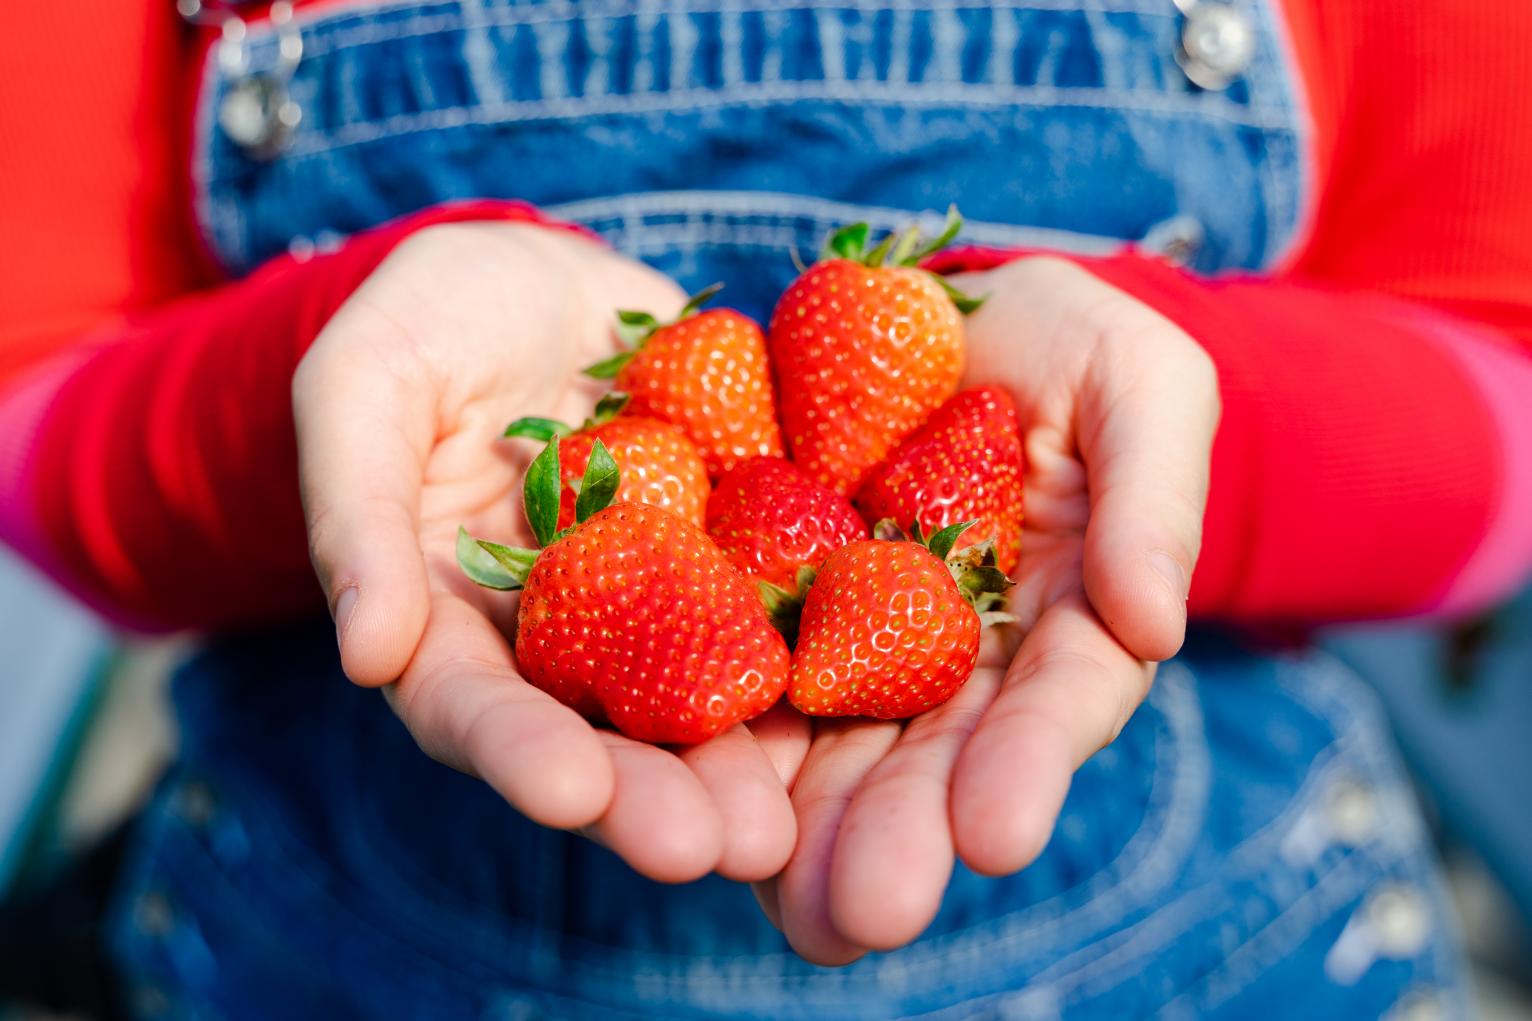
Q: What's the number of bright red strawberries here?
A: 7